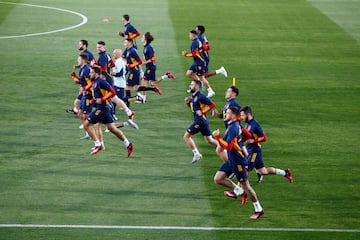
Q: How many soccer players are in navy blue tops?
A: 14